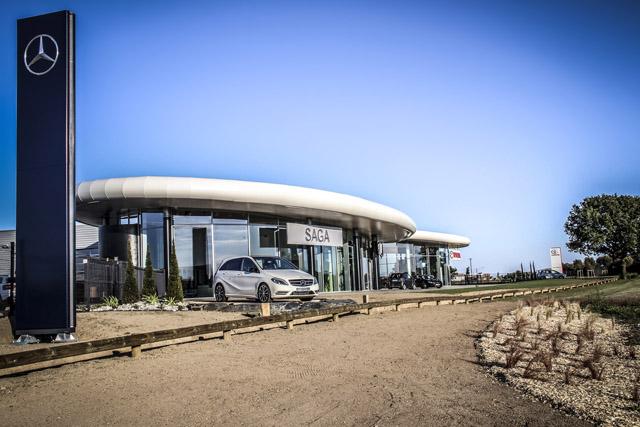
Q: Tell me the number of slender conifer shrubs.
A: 3